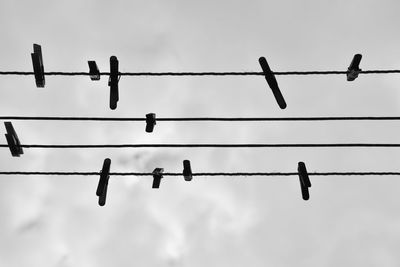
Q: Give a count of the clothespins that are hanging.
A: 11